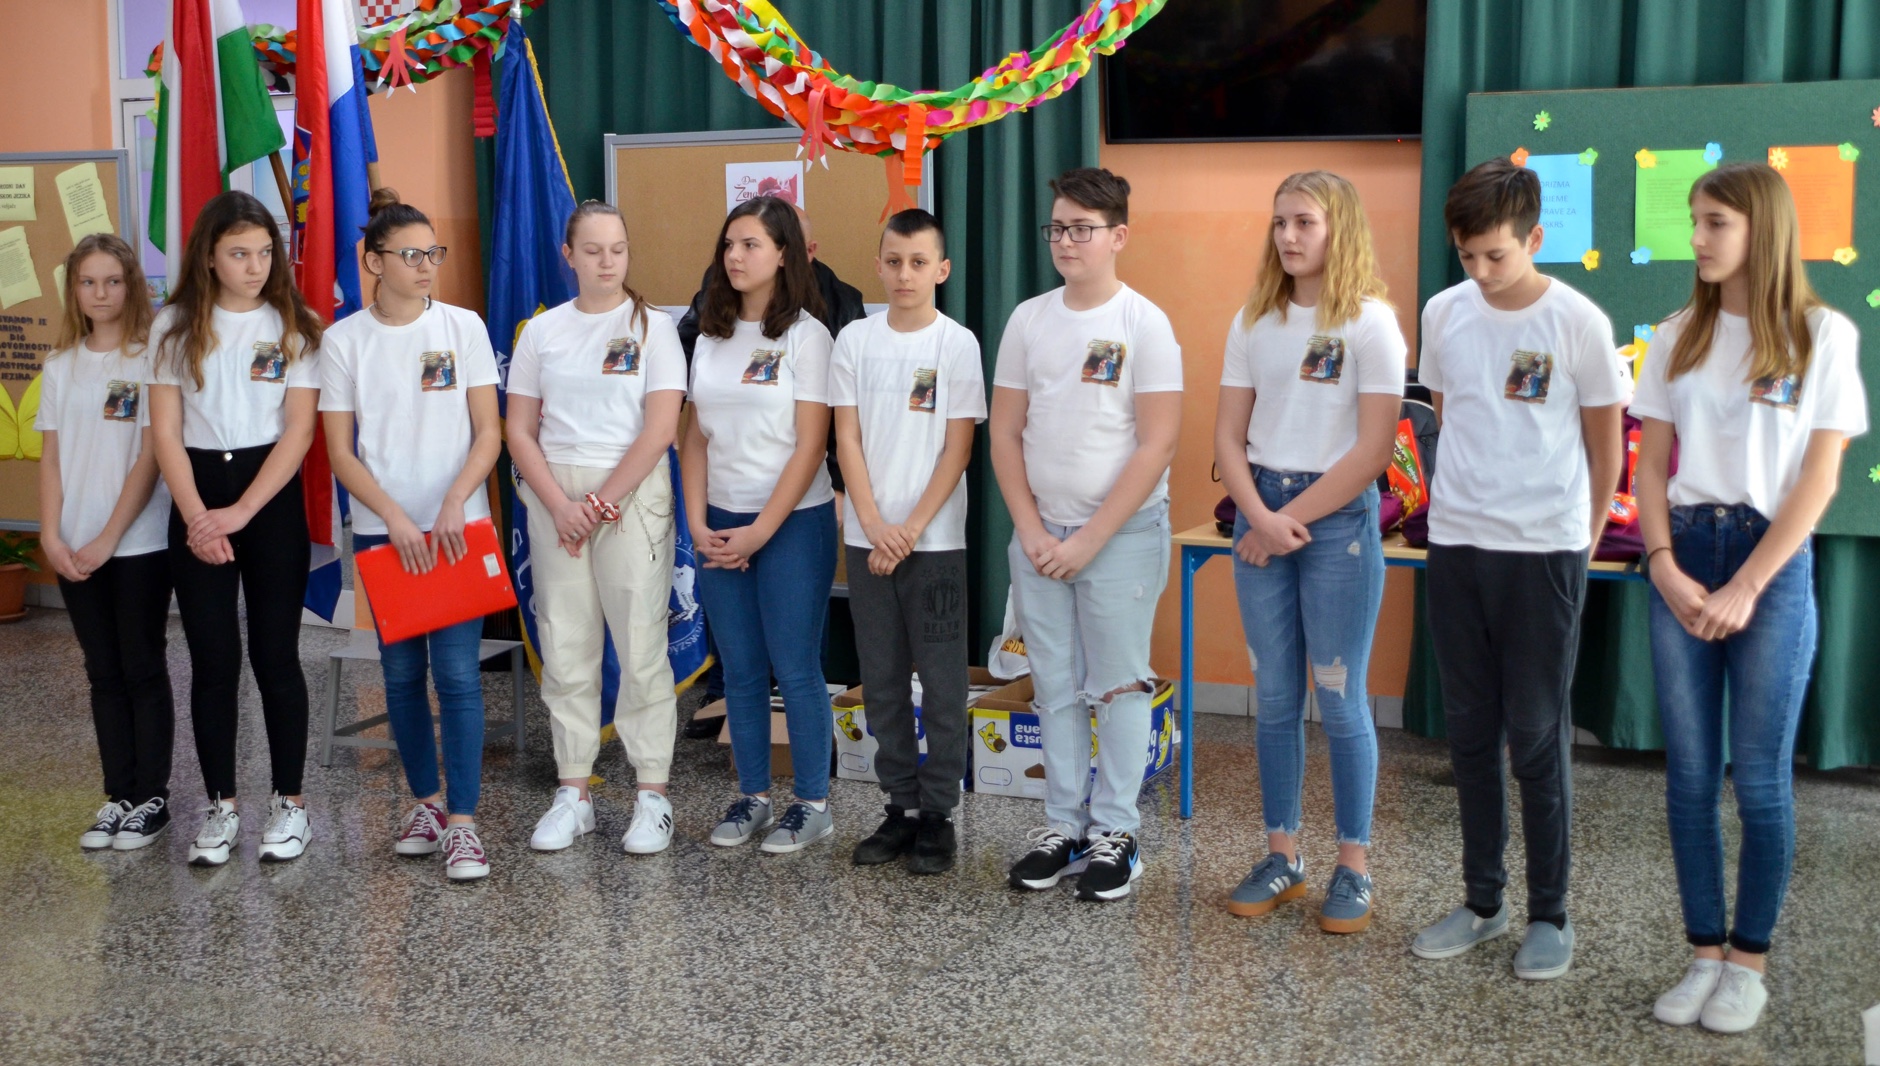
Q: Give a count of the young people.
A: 10